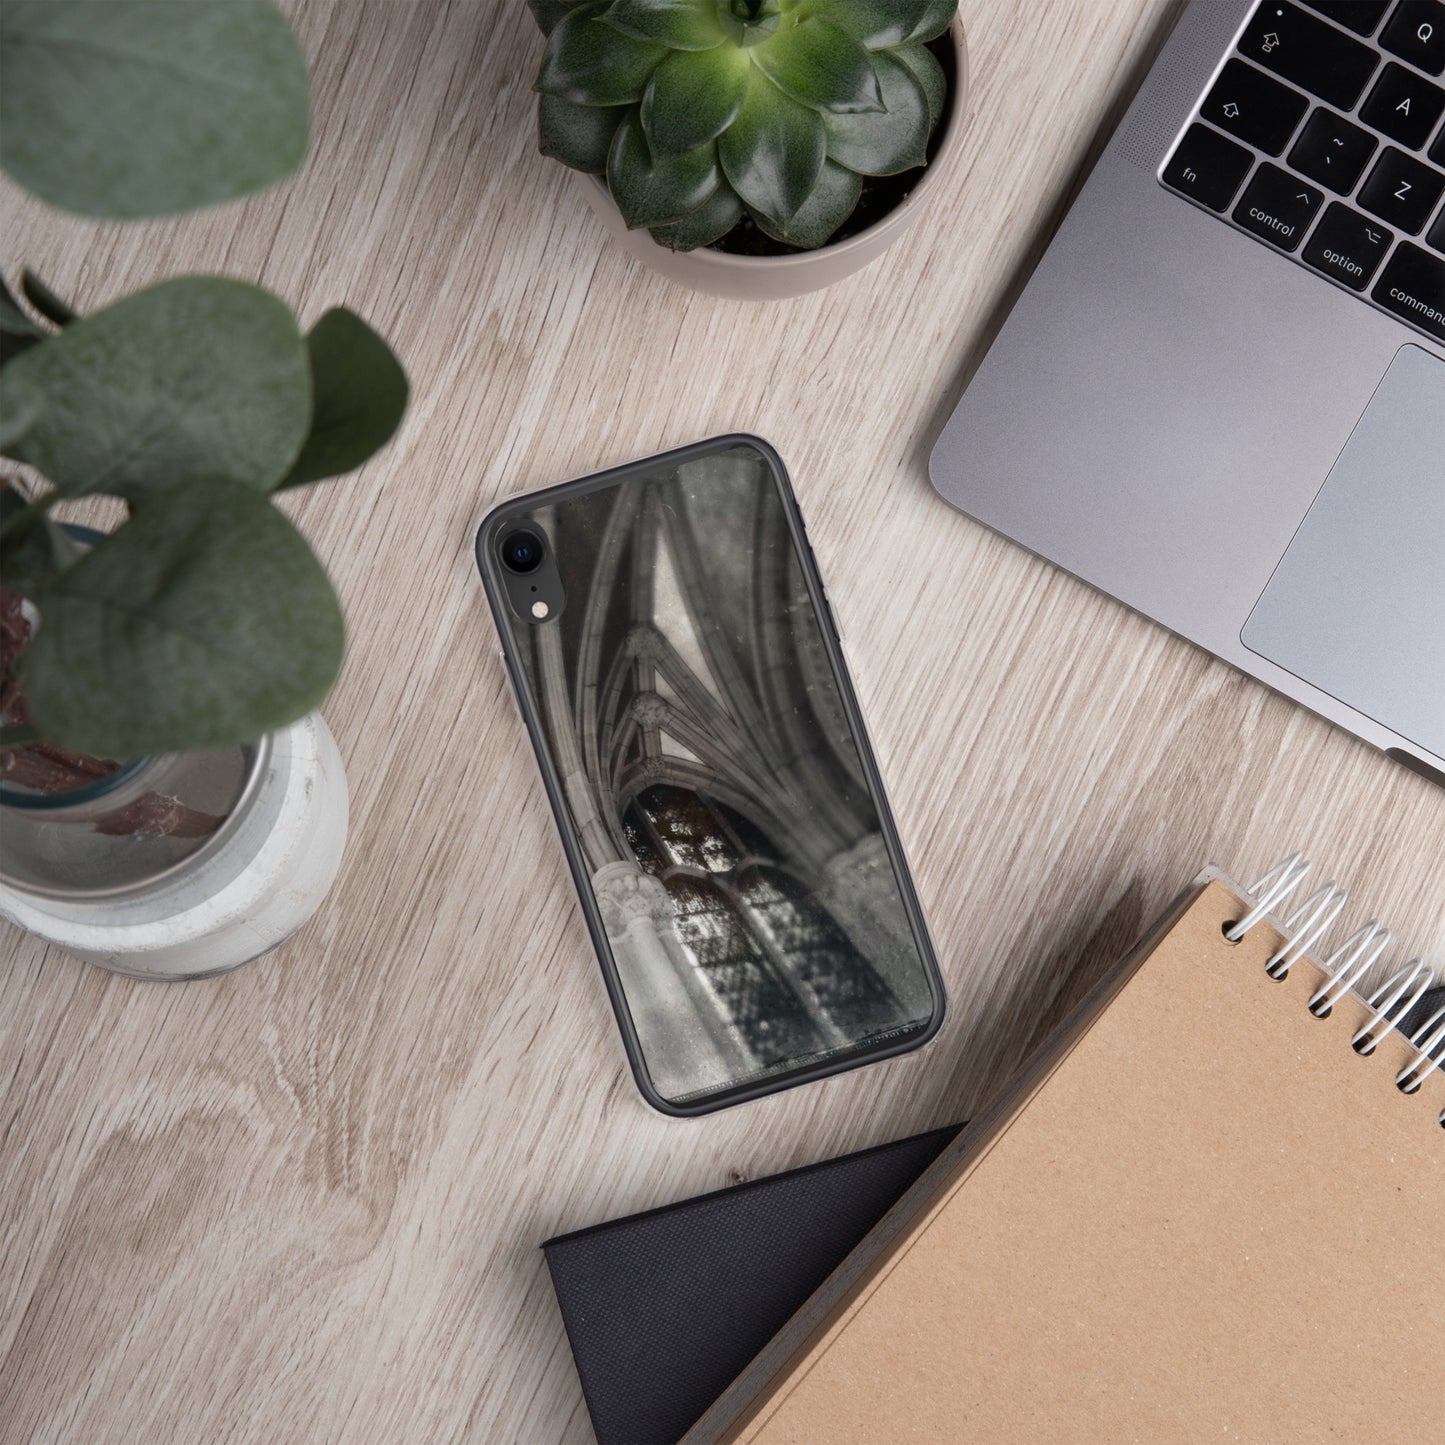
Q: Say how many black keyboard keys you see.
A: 13